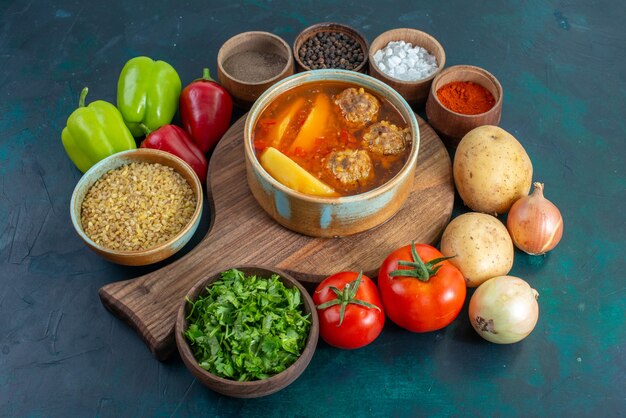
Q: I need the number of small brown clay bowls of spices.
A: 4